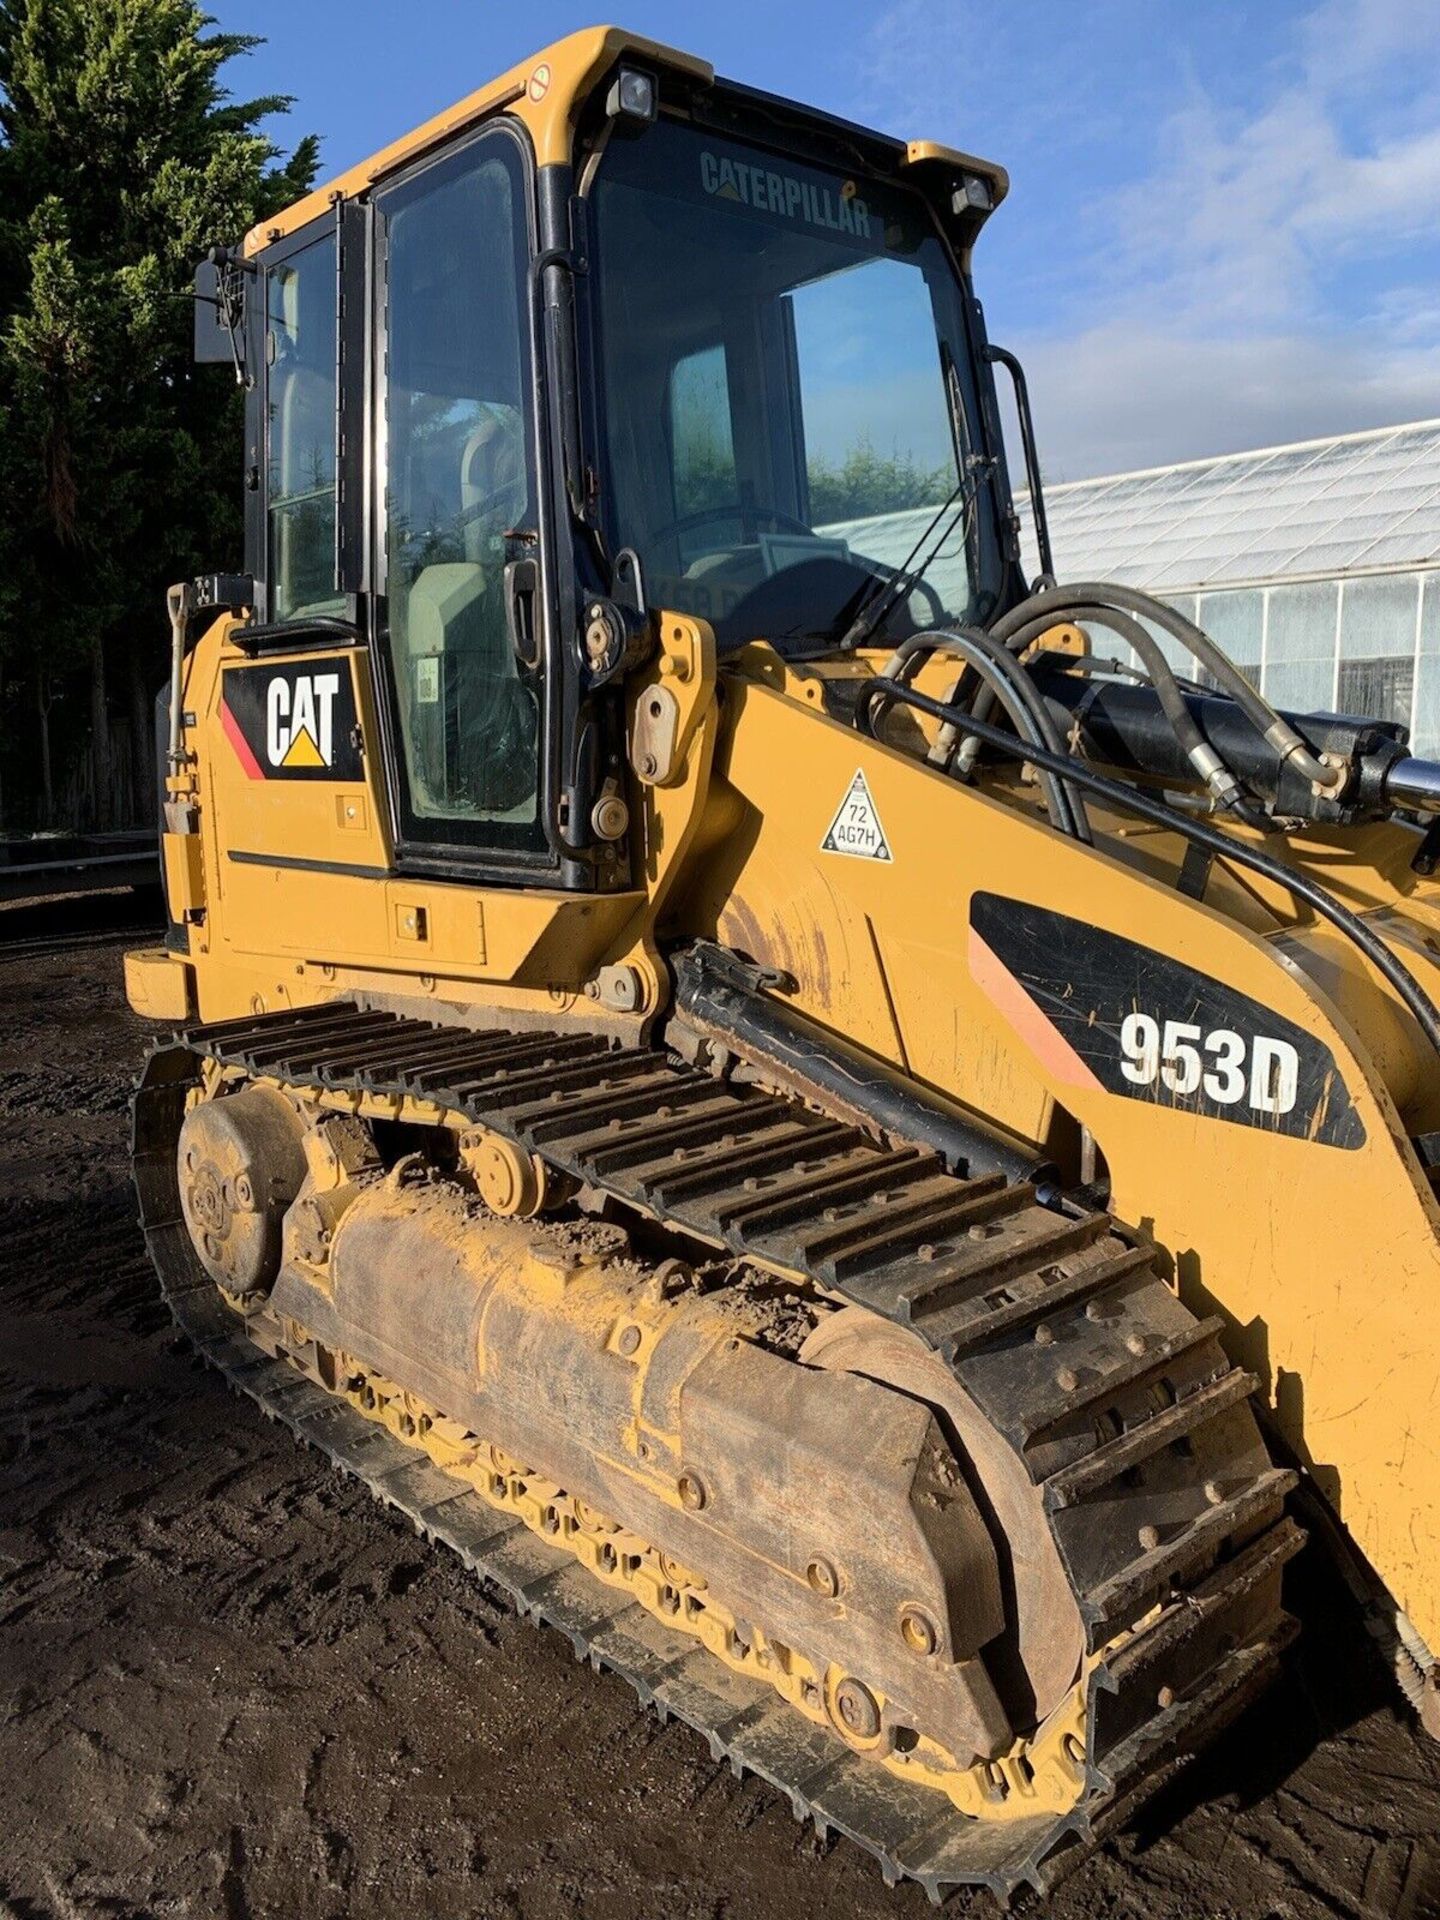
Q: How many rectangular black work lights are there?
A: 2